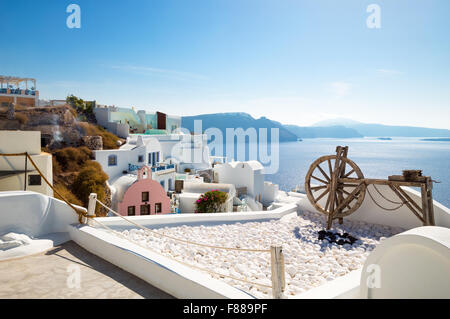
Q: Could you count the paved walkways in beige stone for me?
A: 1